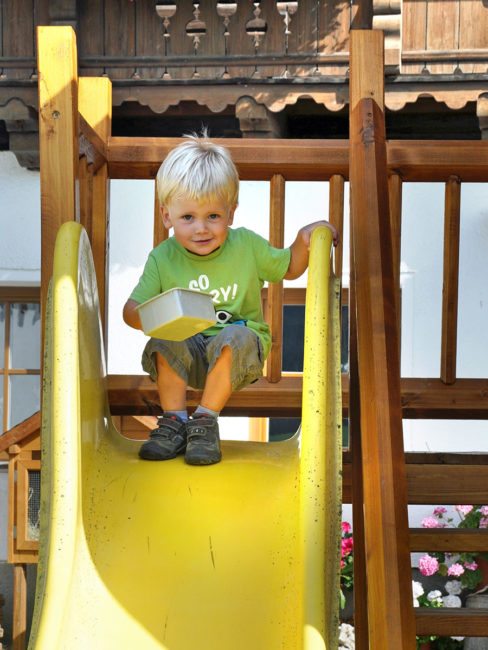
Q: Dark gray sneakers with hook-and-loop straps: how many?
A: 2